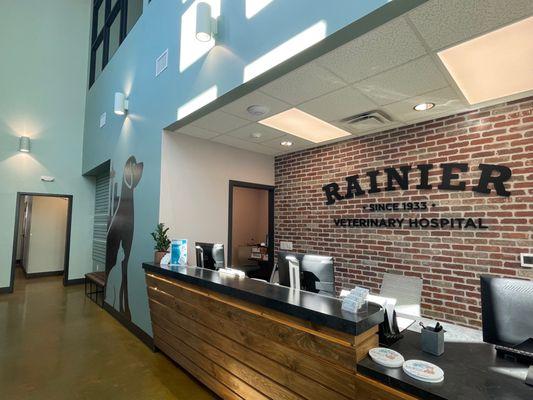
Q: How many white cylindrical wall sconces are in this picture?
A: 3